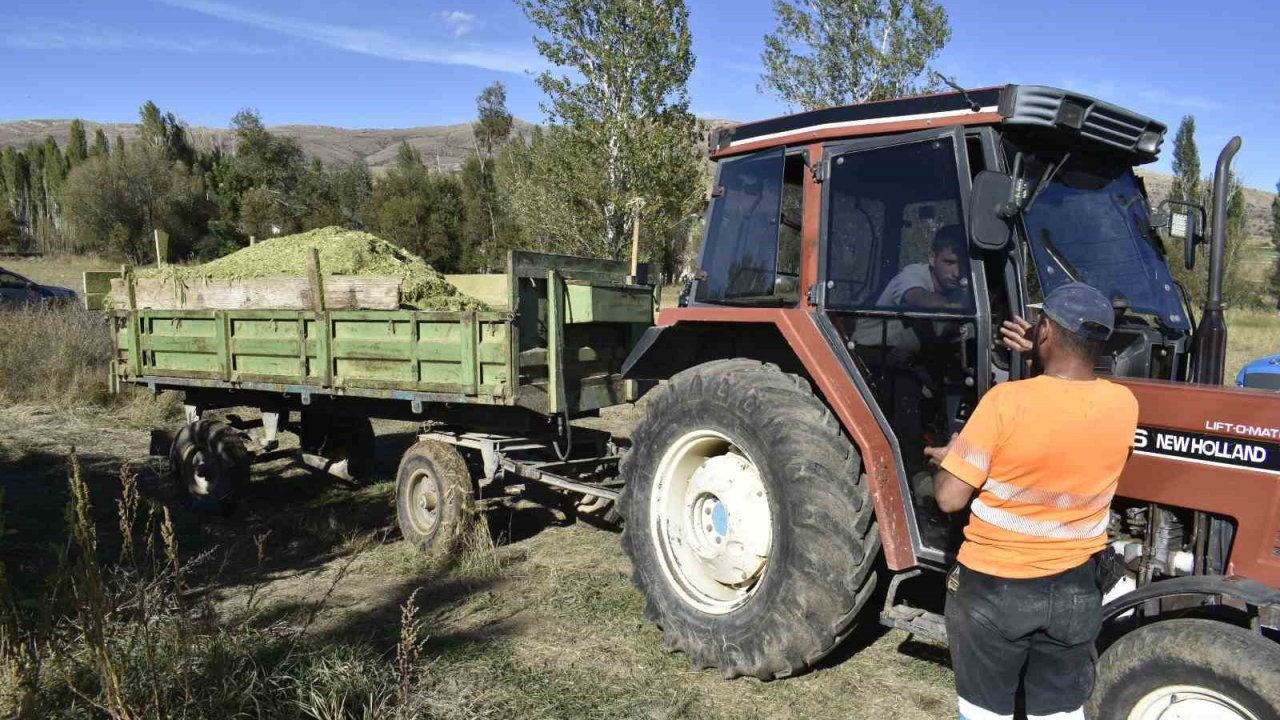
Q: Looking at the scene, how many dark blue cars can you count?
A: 1